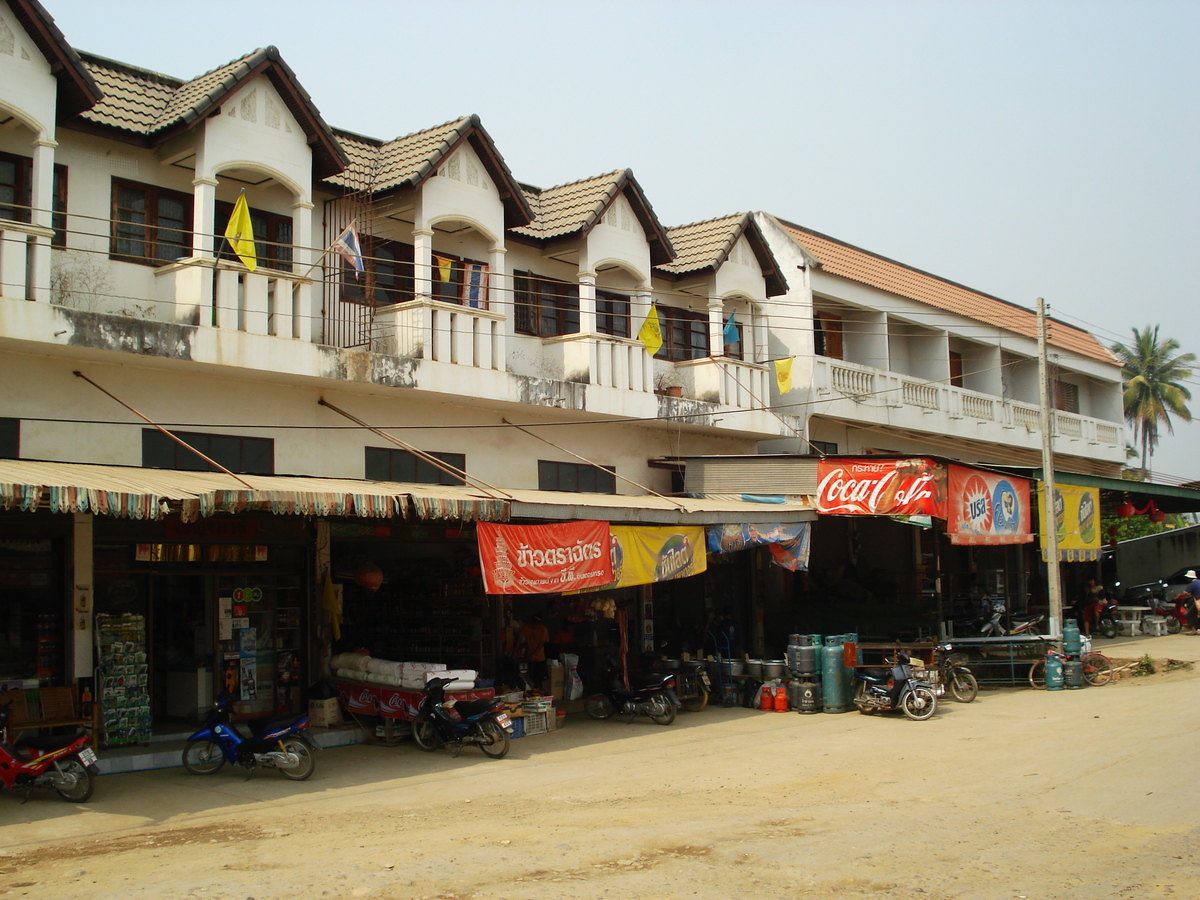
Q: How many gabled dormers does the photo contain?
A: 5